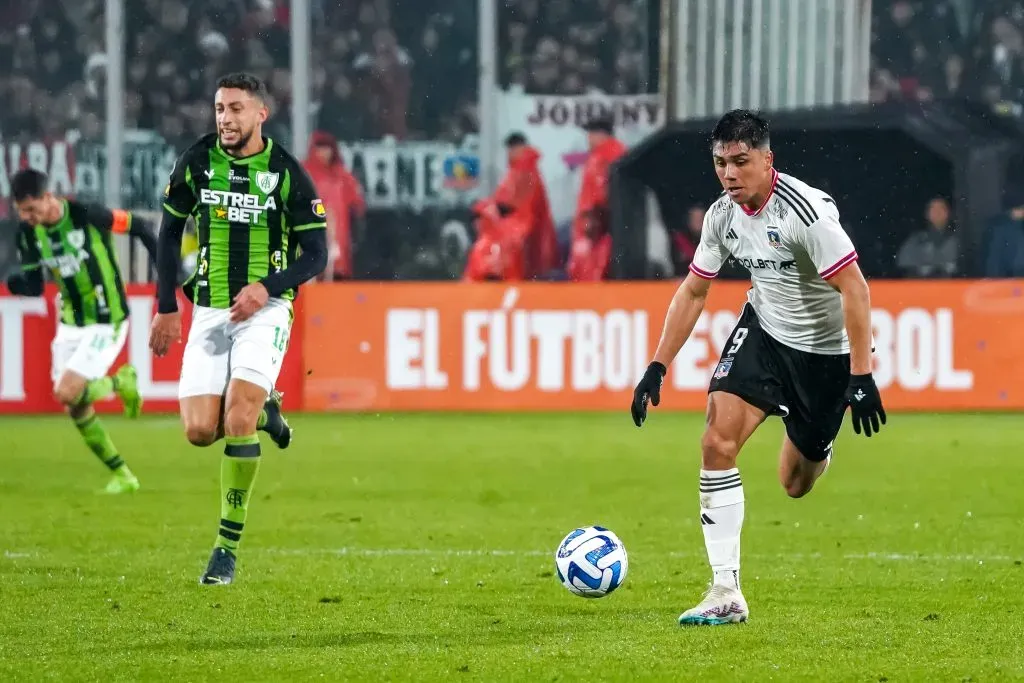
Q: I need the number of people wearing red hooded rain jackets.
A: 3